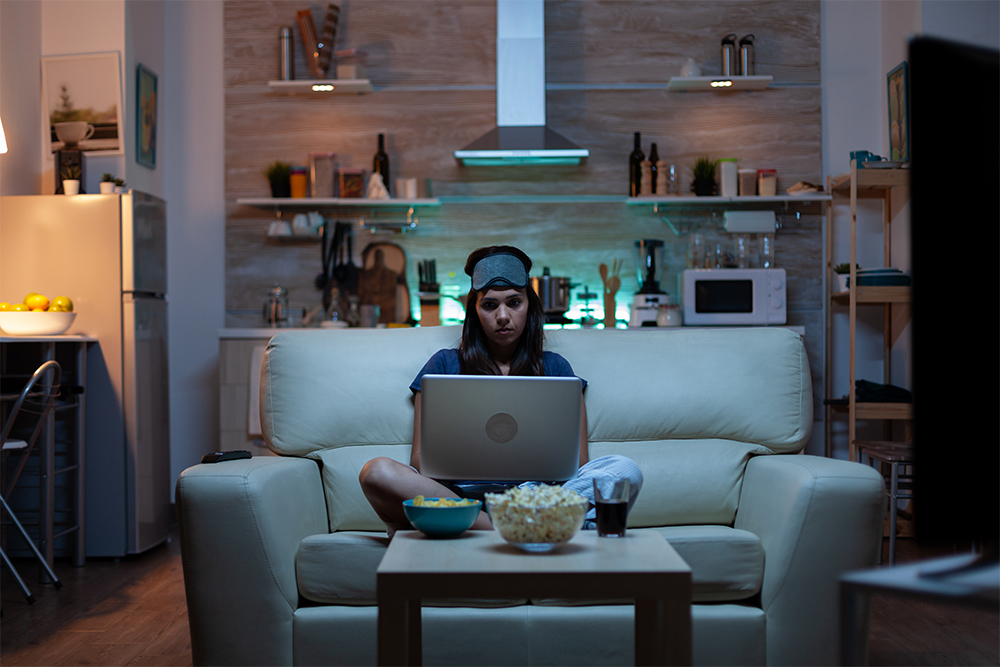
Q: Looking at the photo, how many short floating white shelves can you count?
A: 2